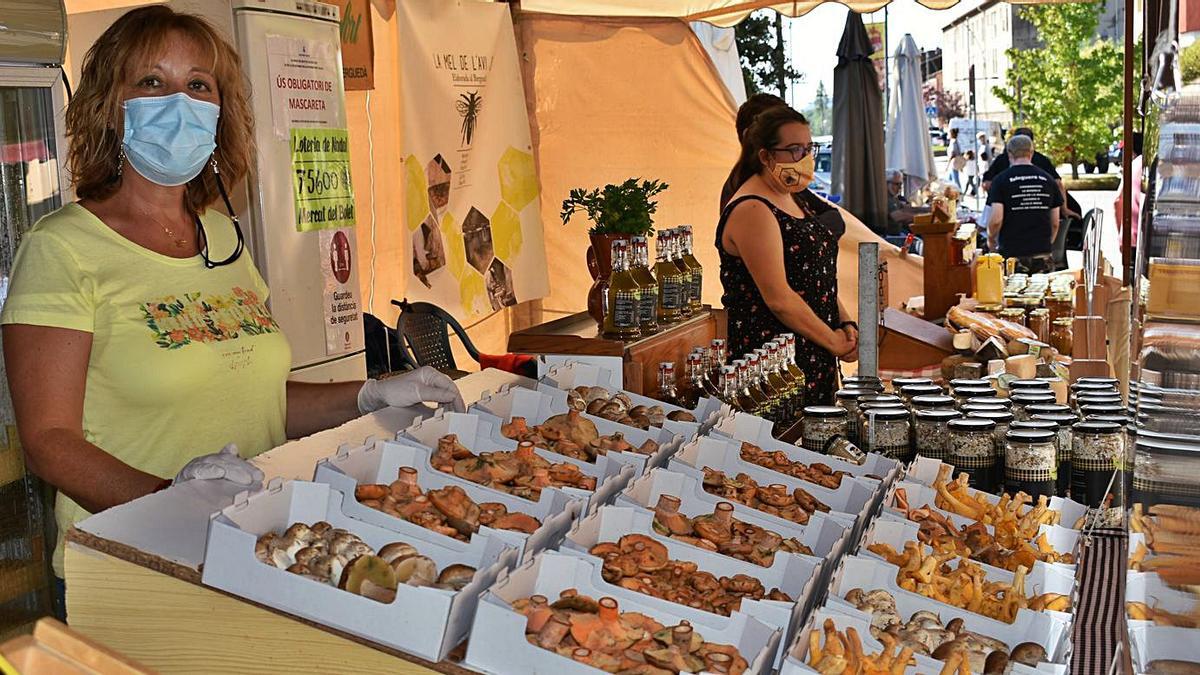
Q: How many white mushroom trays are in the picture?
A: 15